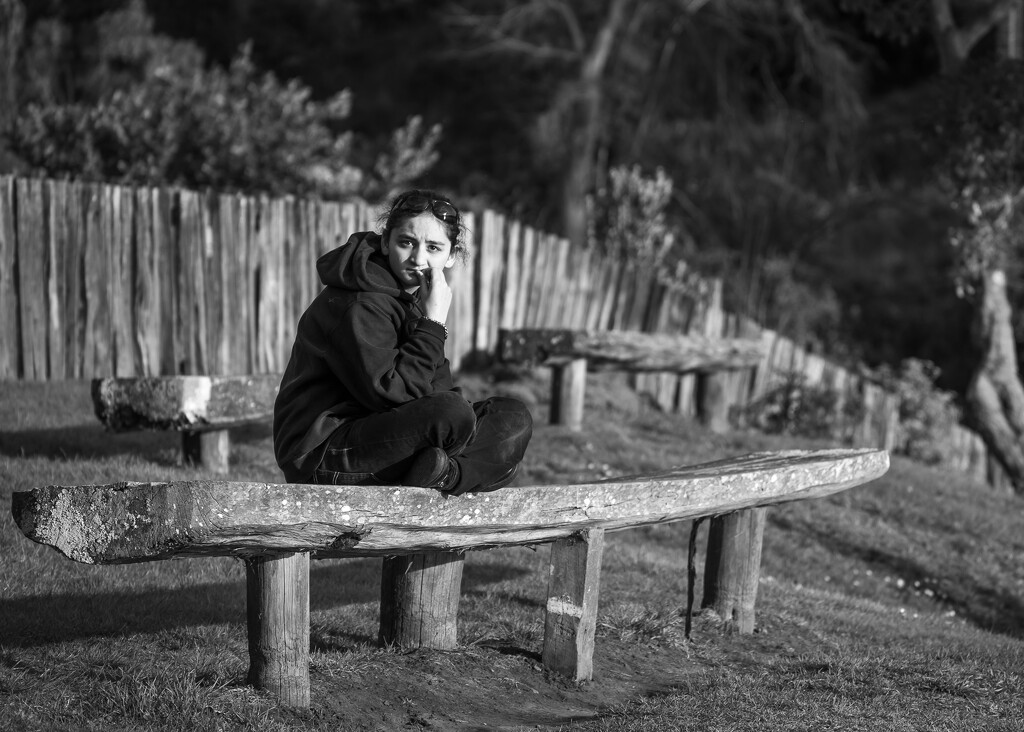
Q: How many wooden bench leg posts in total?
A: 7